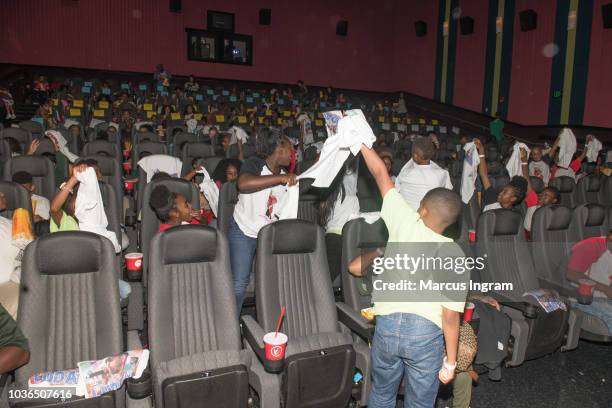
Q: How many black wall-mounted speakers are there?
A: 7